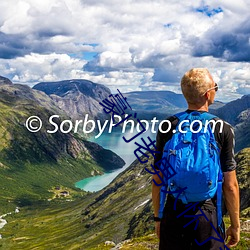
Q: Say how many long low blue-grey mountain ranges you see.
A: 1